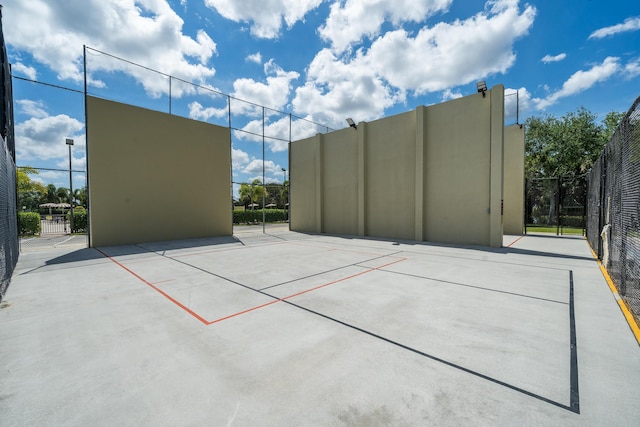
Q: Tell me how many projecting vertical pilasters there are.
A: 4